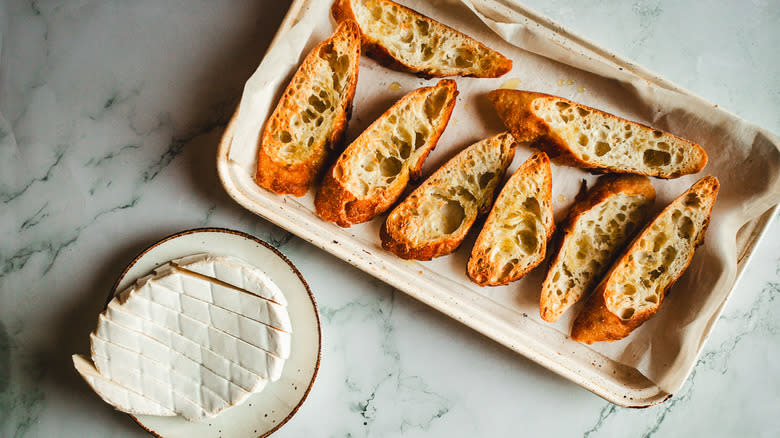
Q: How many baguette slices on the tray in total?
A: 8